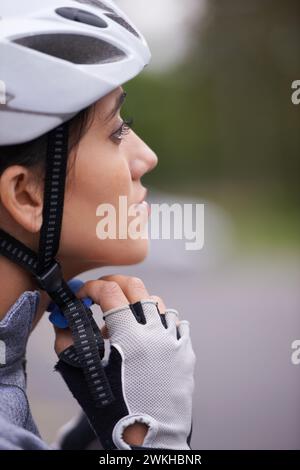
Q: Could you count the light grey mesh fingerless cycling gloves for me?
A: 1